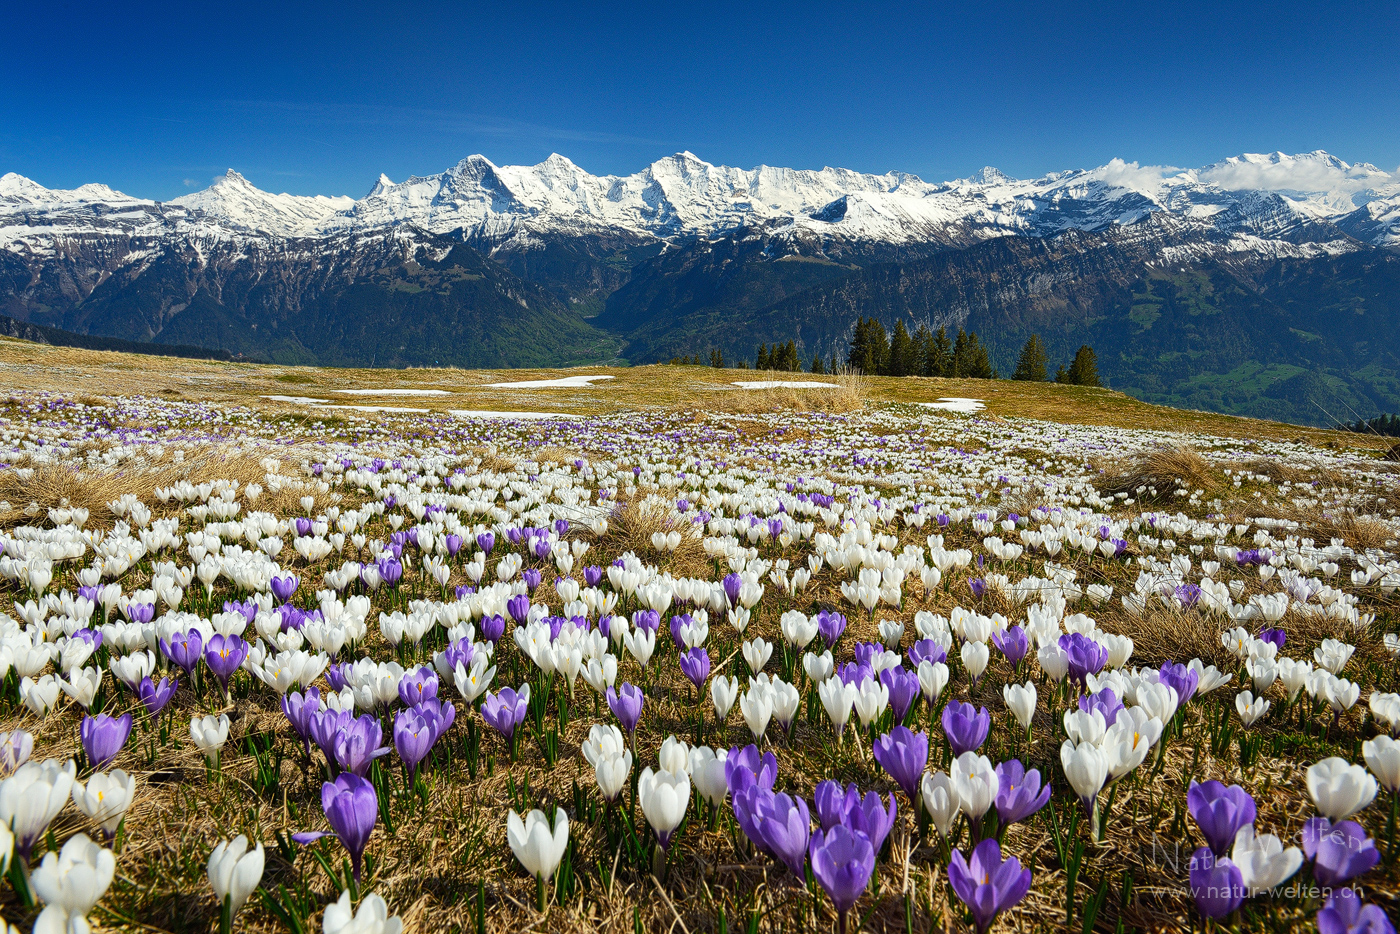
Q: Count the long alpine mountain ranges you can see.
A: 1